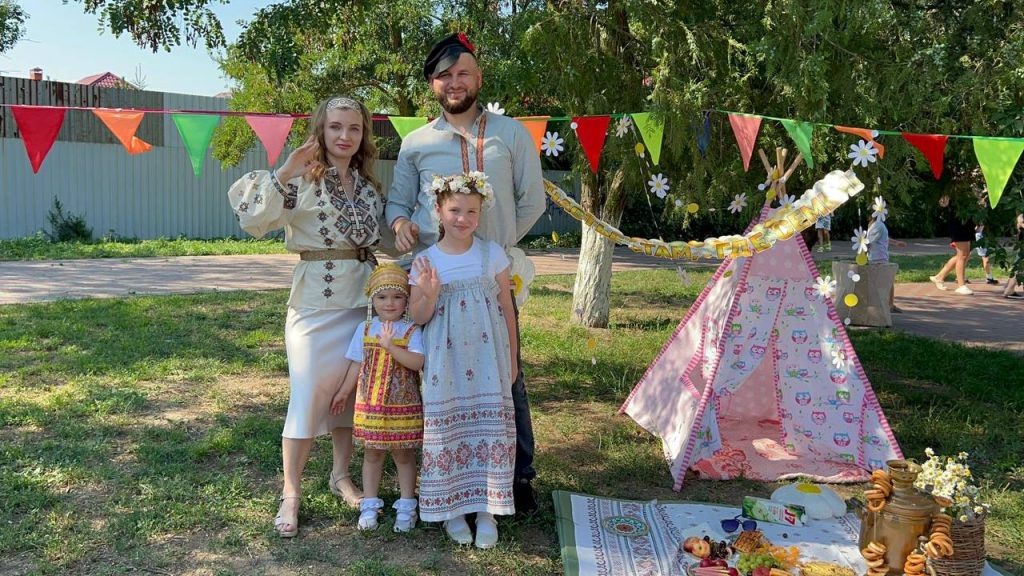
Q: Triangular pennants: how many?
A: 14